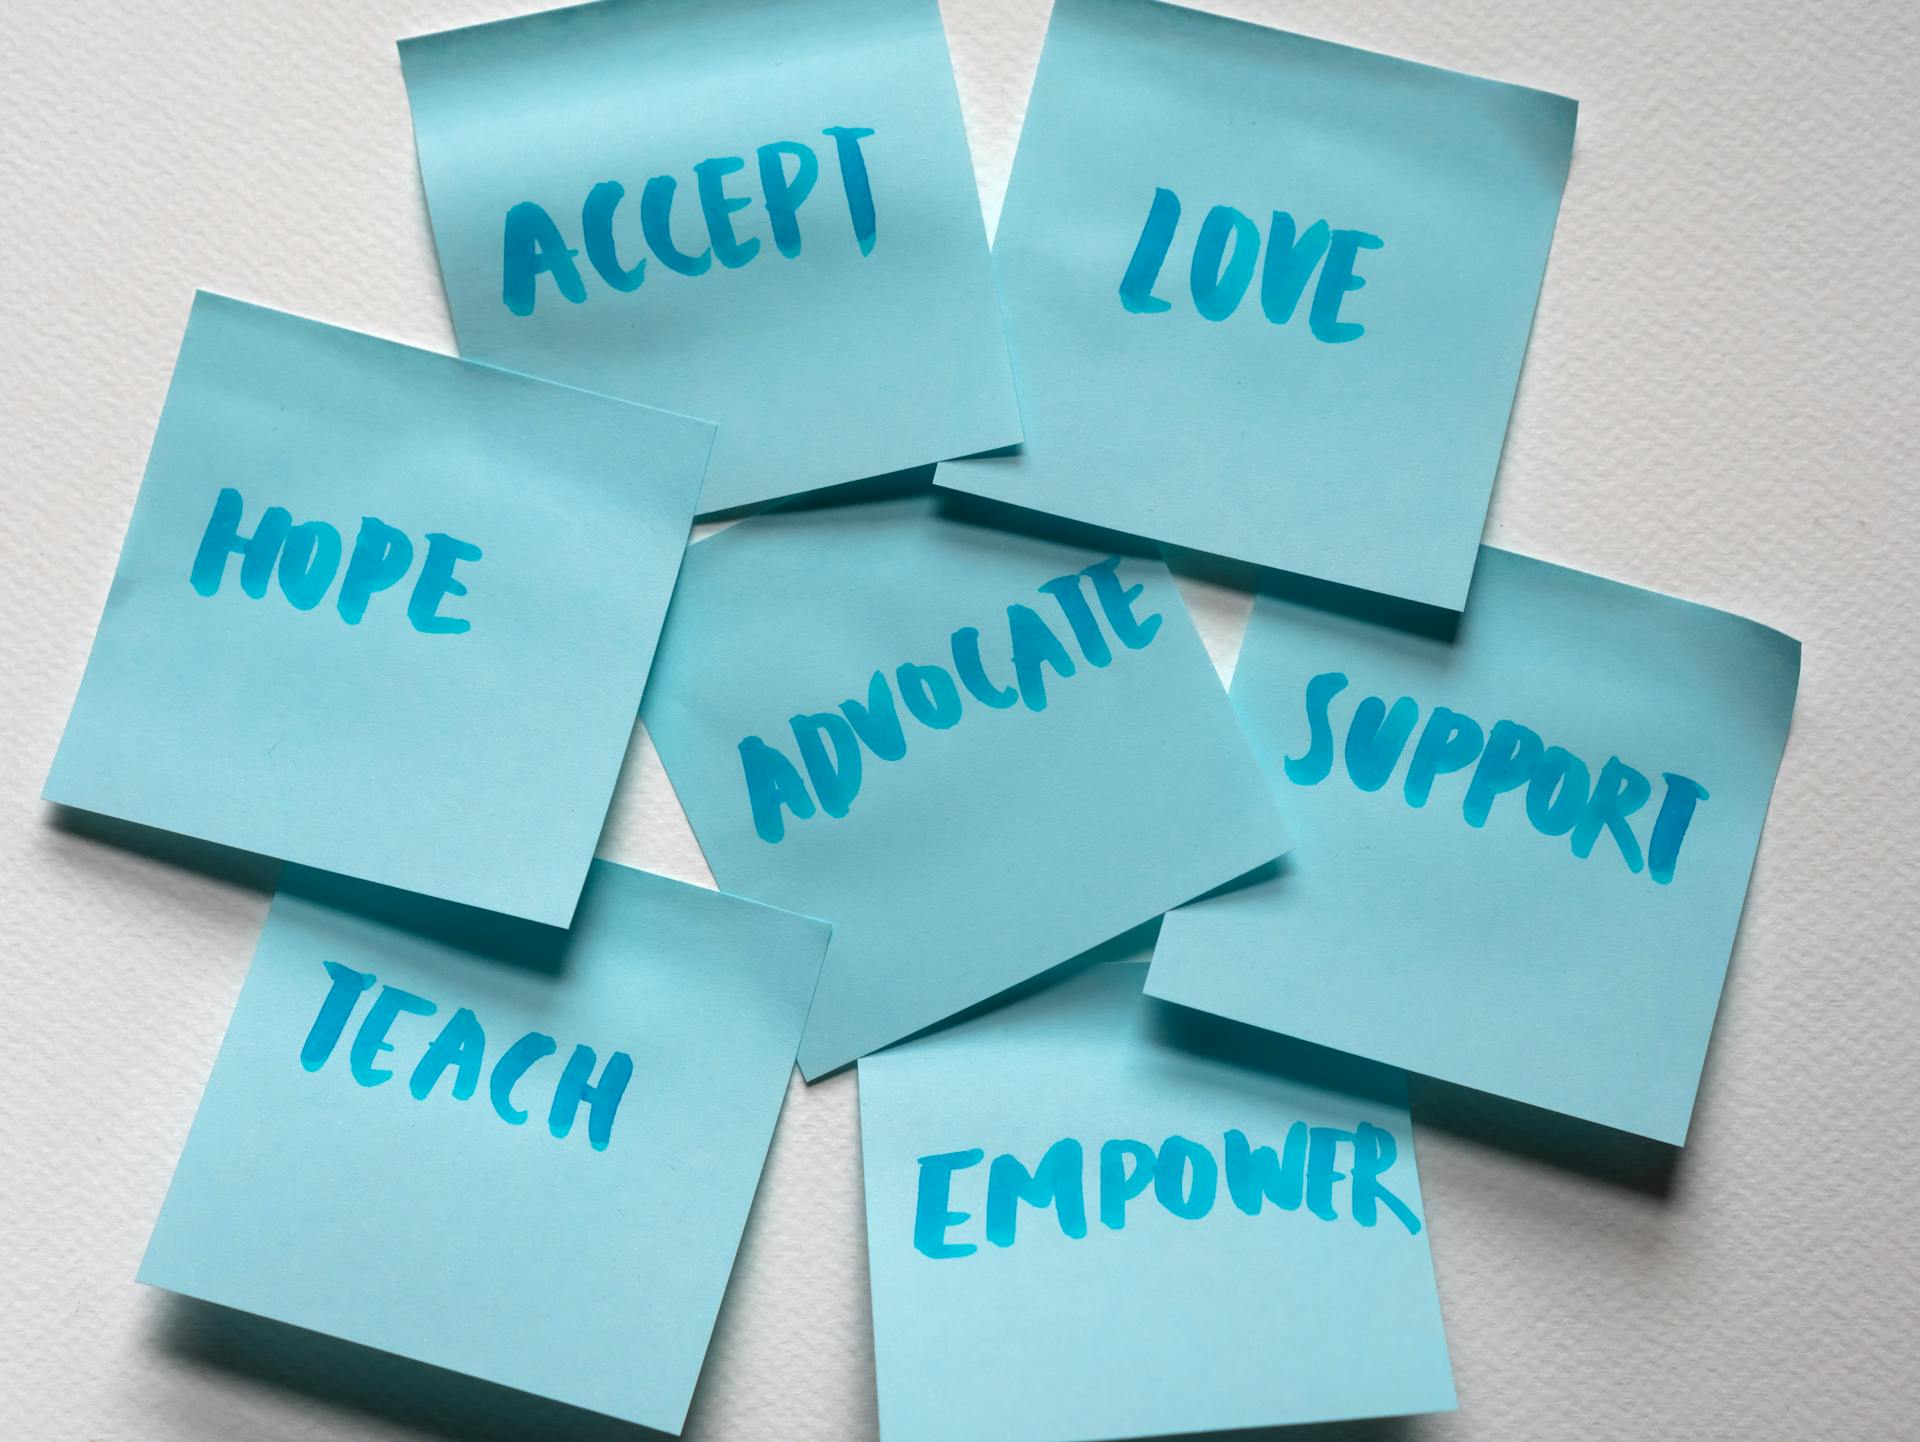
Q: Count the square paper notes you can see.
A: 7